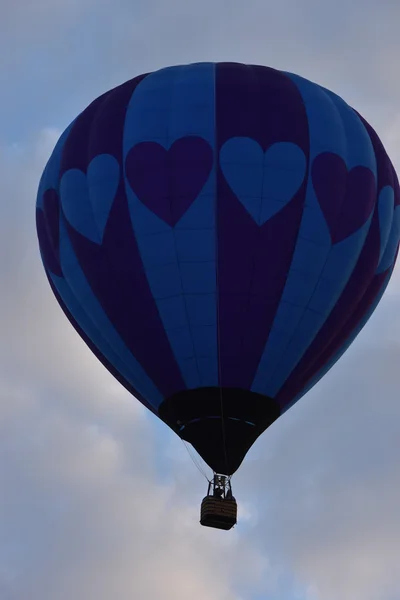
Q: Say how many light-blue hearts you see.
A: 3